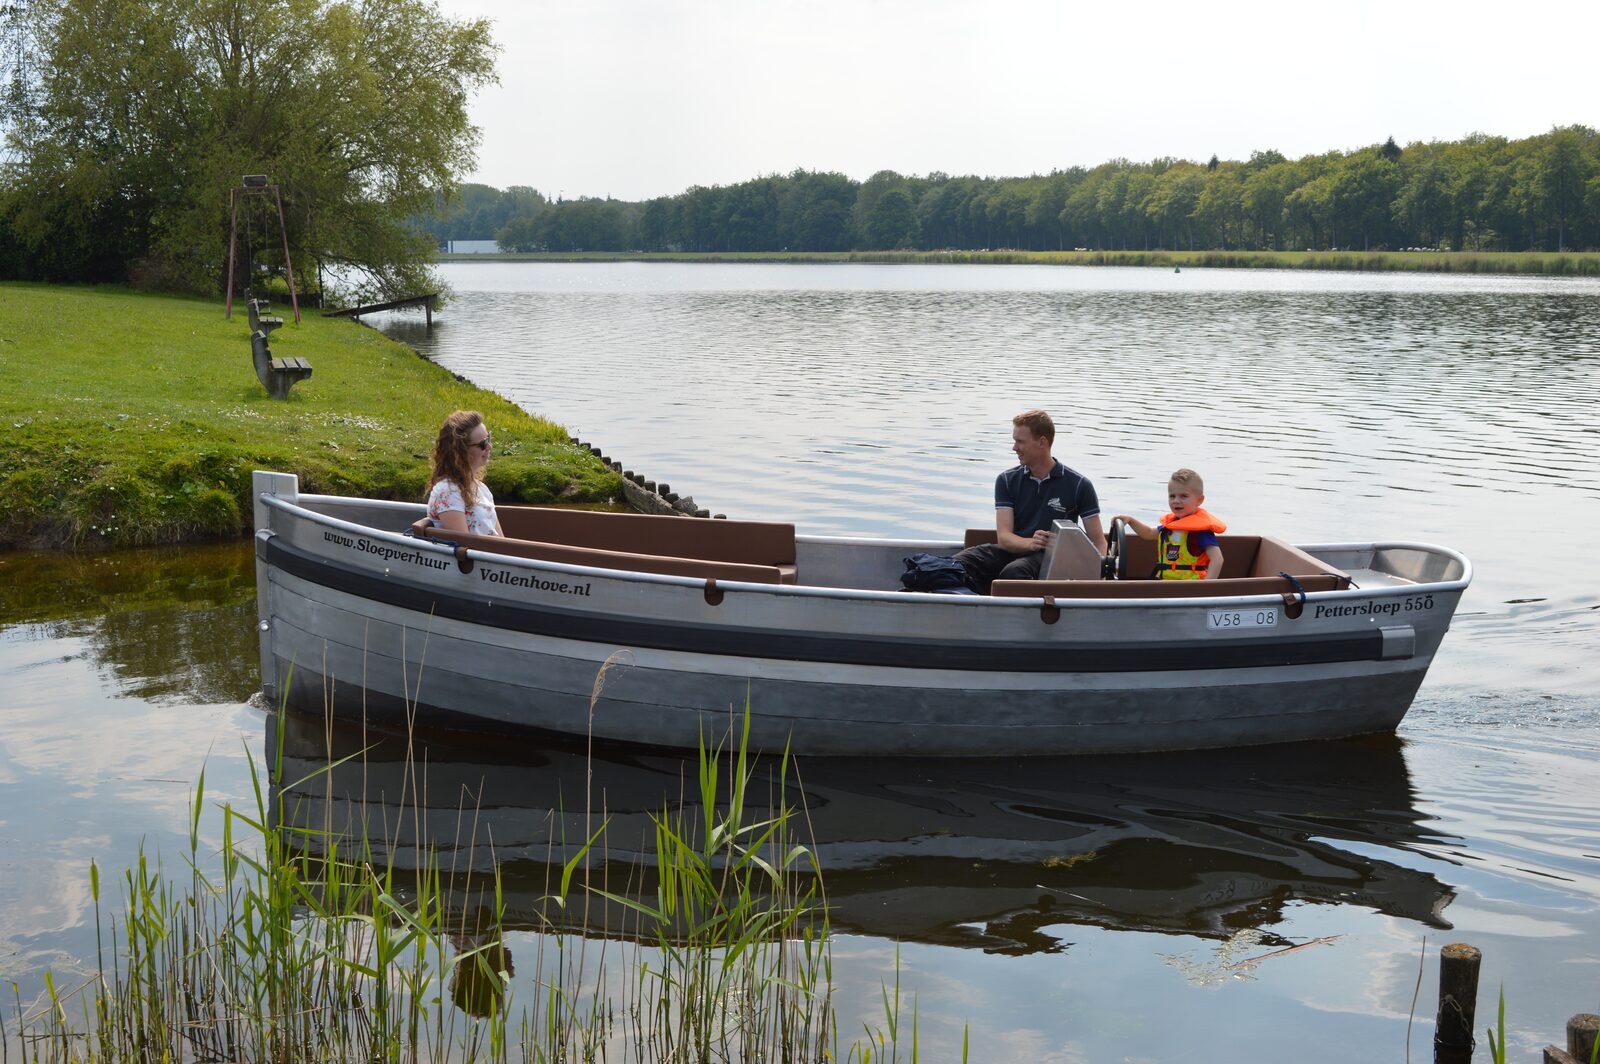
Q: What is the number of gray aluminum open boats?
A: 1